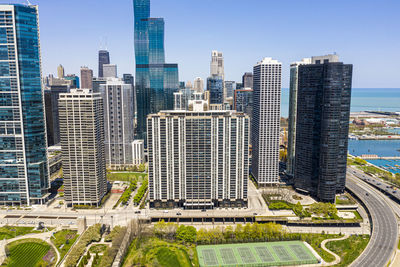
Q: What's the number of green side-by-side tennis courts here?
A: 6